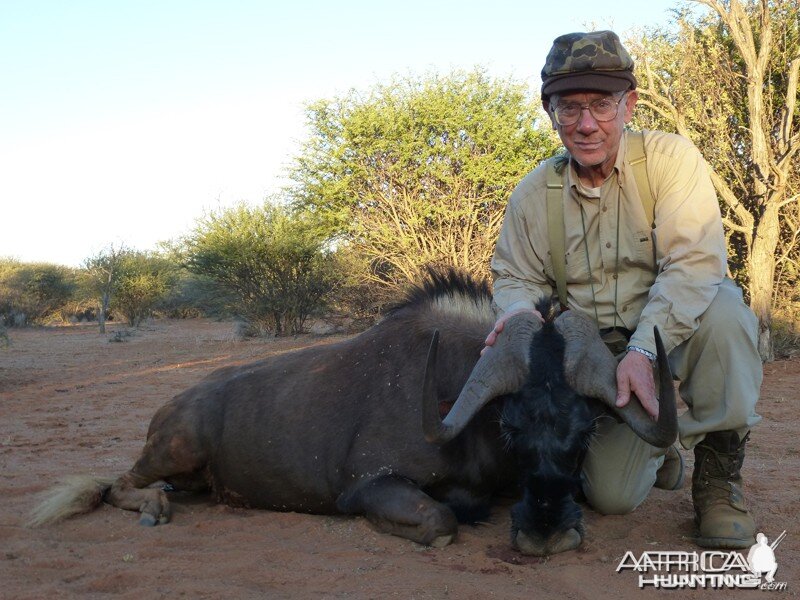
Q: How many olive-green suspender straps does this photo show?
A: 2